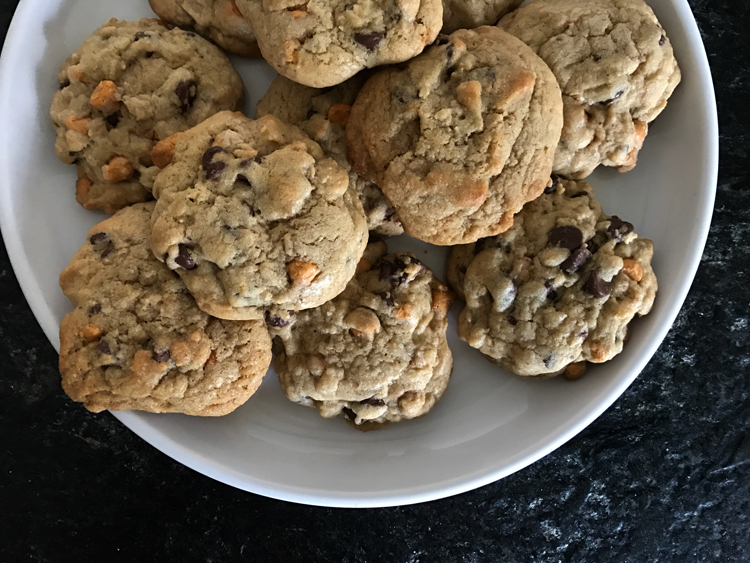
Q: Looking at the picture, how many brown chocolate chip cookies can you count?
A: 11